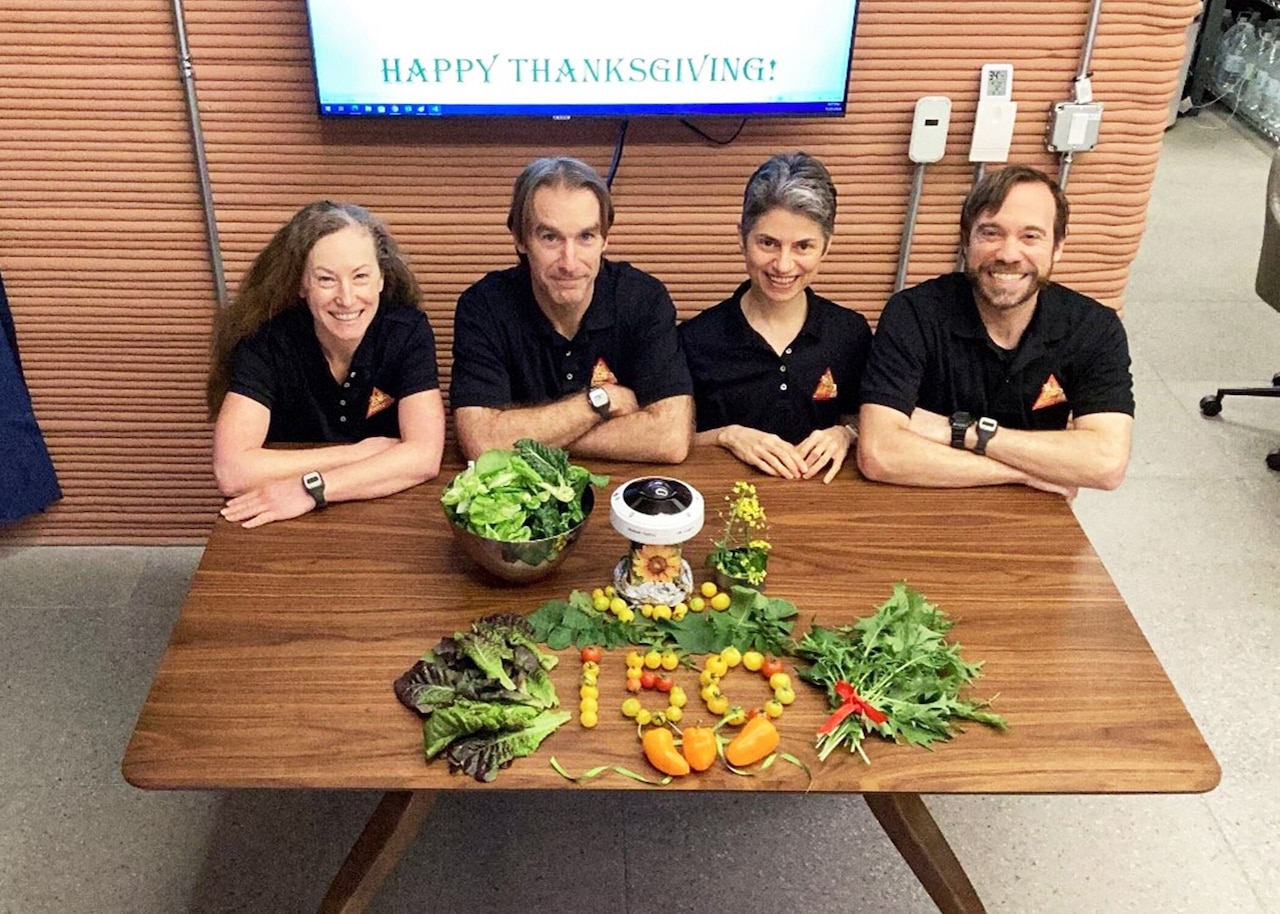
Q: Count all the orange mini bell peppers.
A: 3